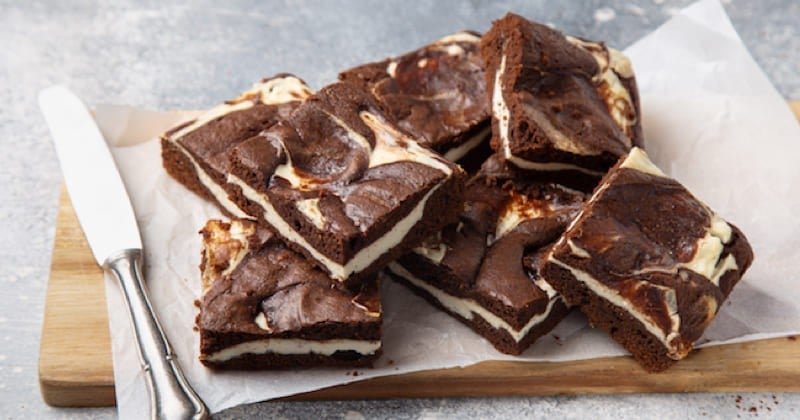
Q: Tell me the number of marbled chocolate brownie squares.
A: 7